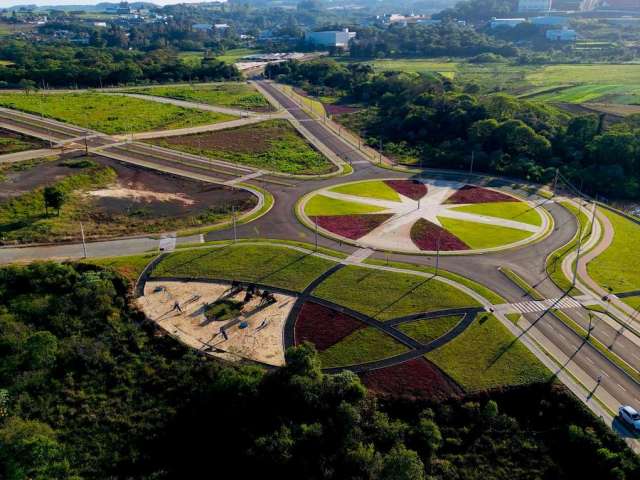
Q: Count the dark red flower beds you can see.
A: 6